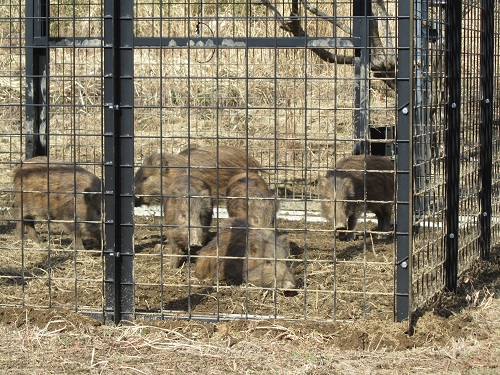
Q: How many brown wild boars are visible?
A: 6